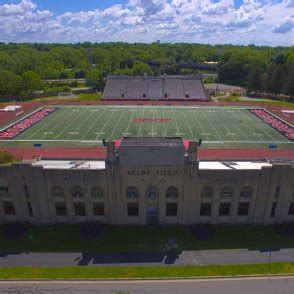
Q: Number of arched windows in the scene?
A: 9